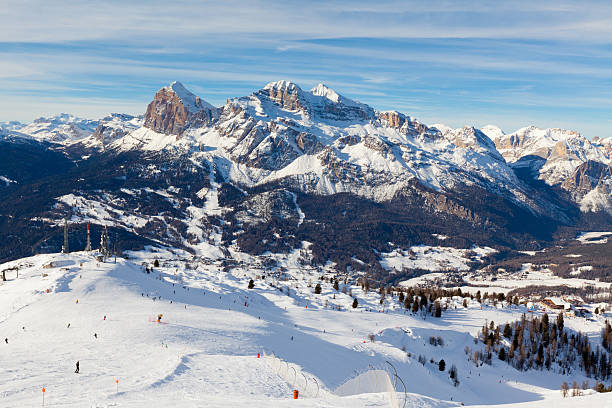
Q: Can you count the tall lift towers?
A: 3